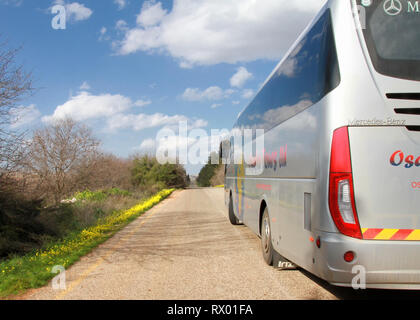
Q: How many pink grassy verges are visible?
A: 0